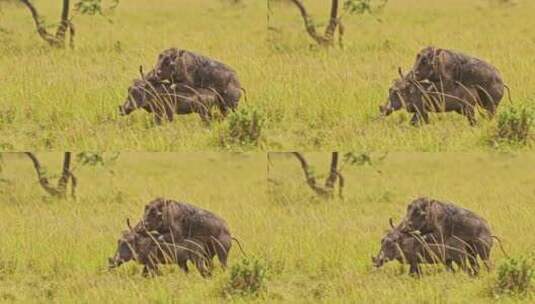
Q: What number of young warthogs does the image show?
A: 0